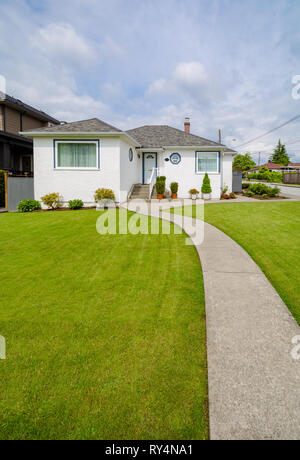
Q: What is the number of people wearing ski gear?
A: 0